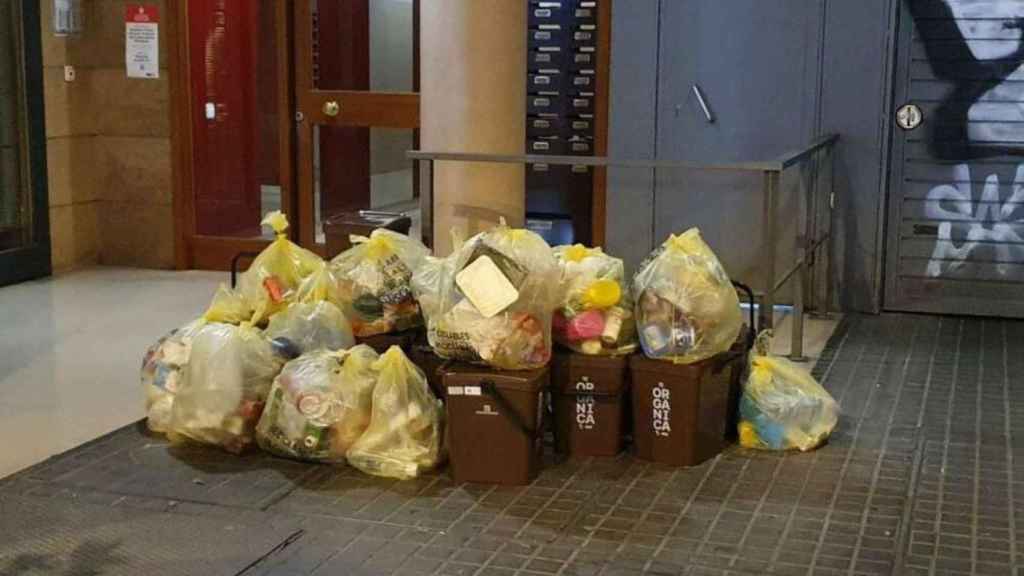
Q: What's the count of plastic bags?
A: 11